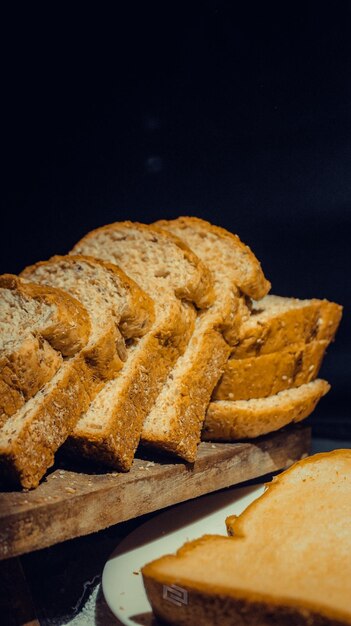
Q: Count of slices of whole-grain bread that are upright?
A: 4